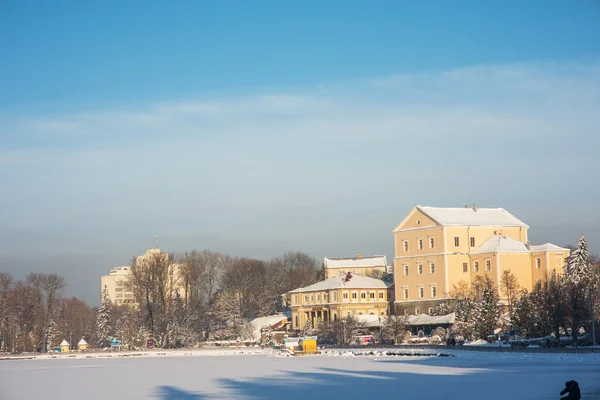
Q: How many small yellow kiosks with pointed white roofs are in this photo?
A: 2